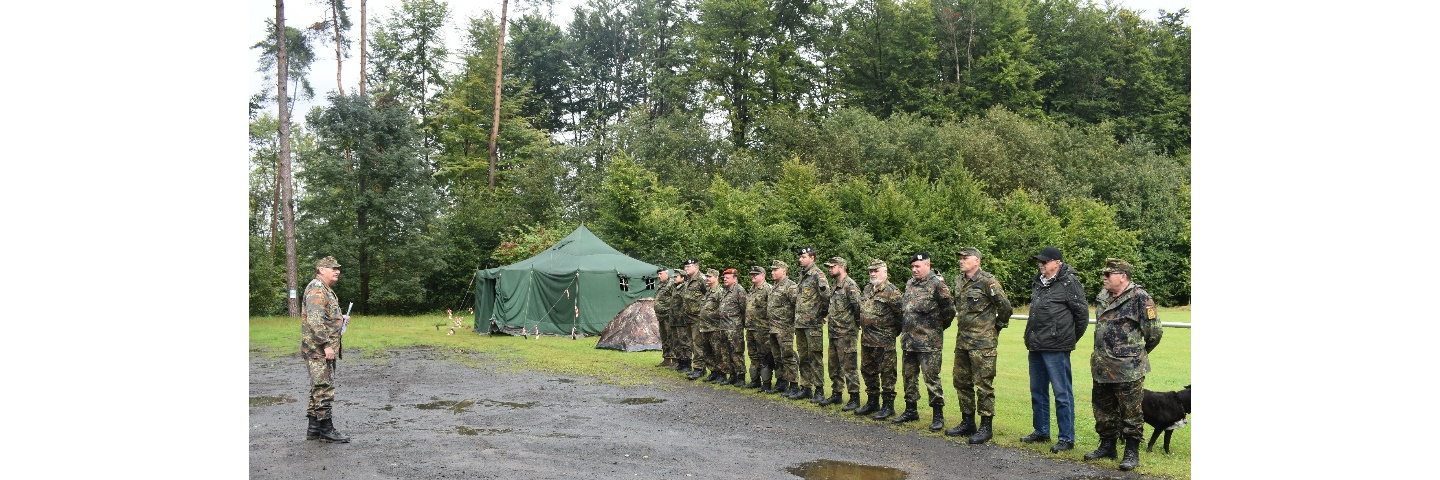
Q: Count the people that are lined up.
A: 14